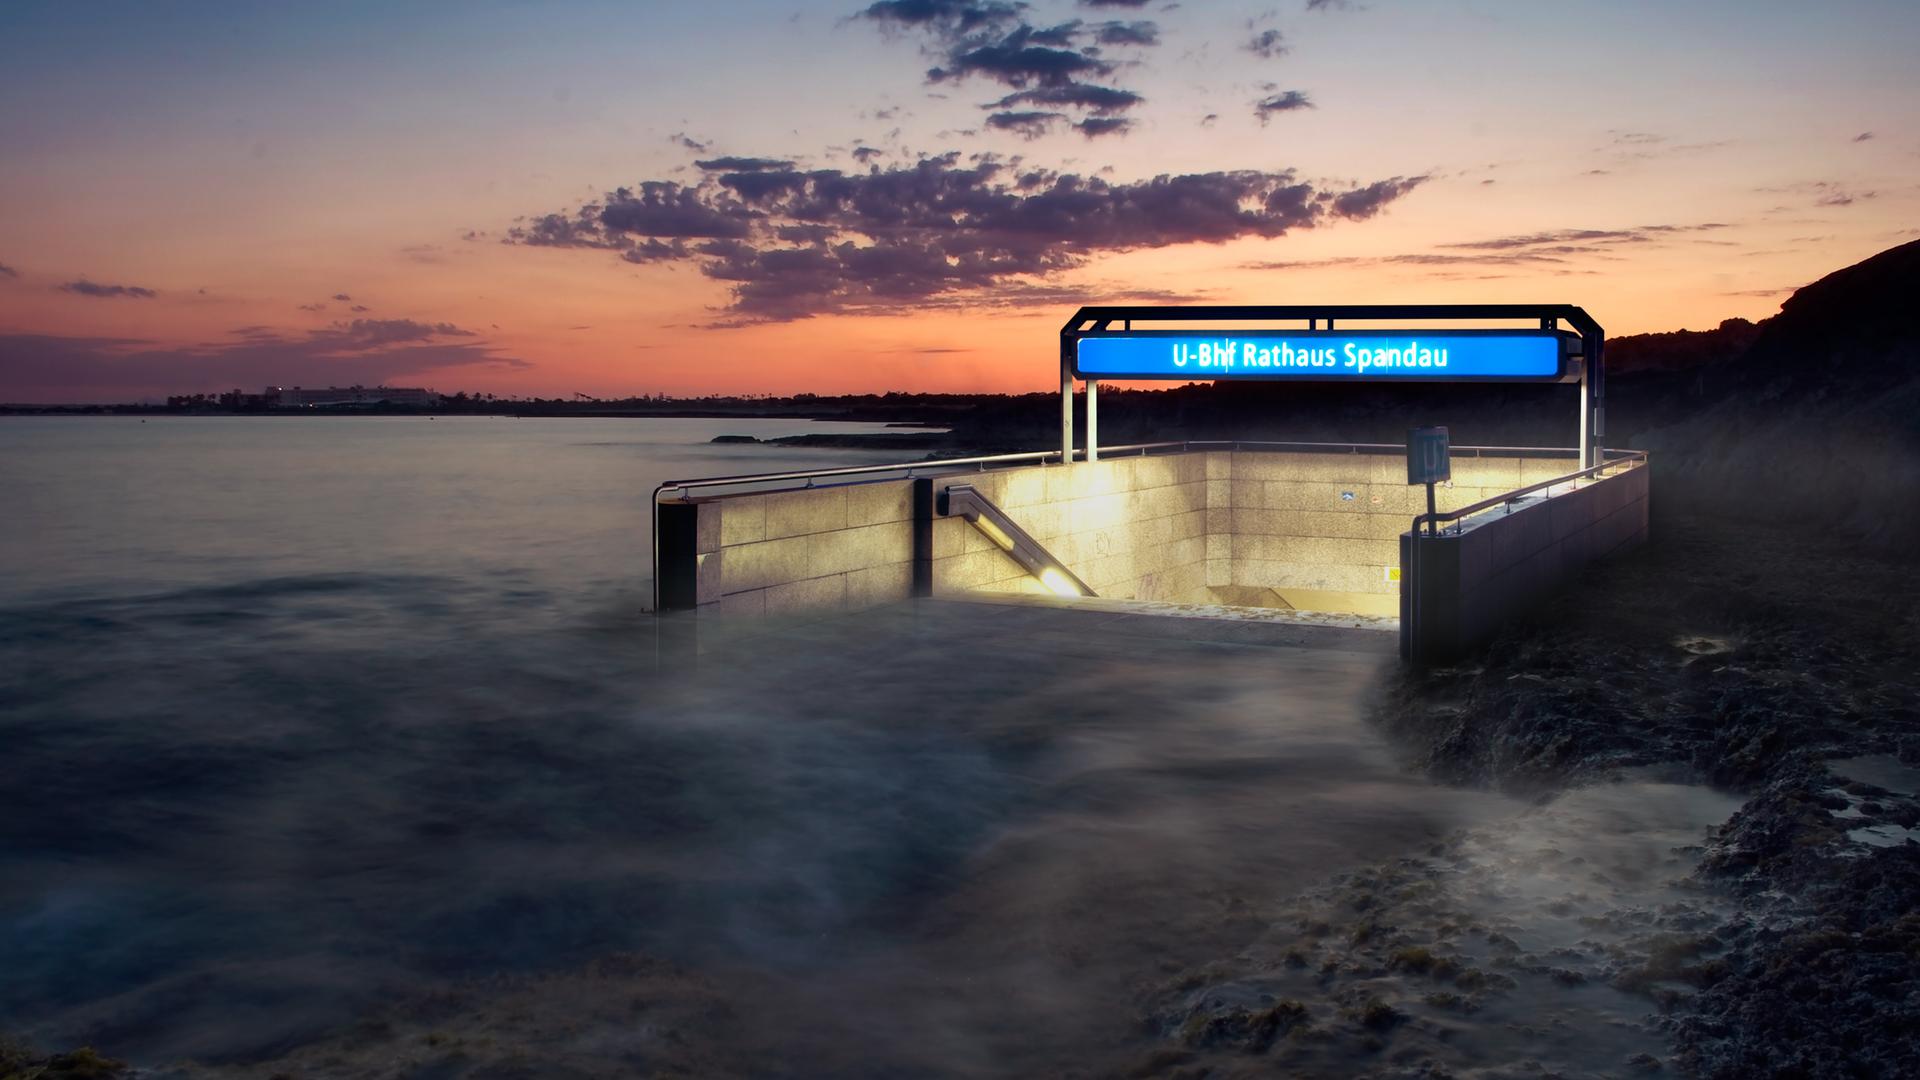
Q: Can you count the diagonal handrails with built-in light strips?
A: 1